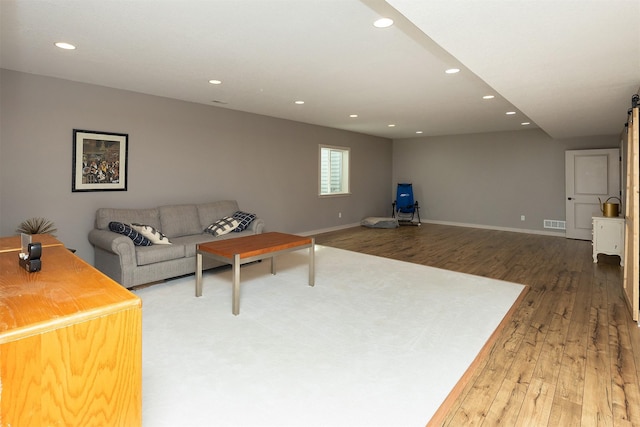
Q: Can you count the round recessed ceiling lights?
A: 11